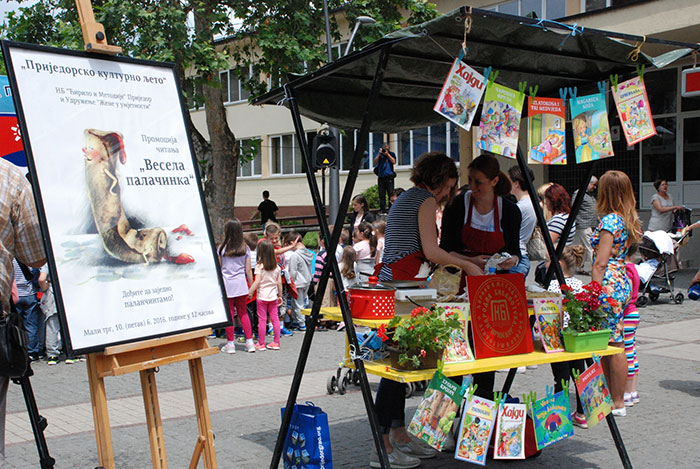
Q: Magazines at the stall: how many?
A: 12